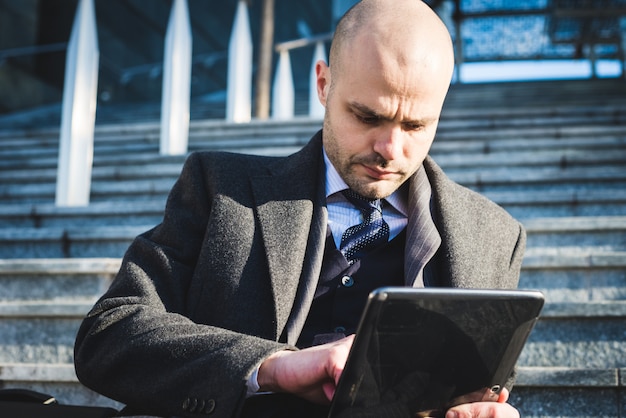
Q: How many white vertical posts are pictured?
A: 5